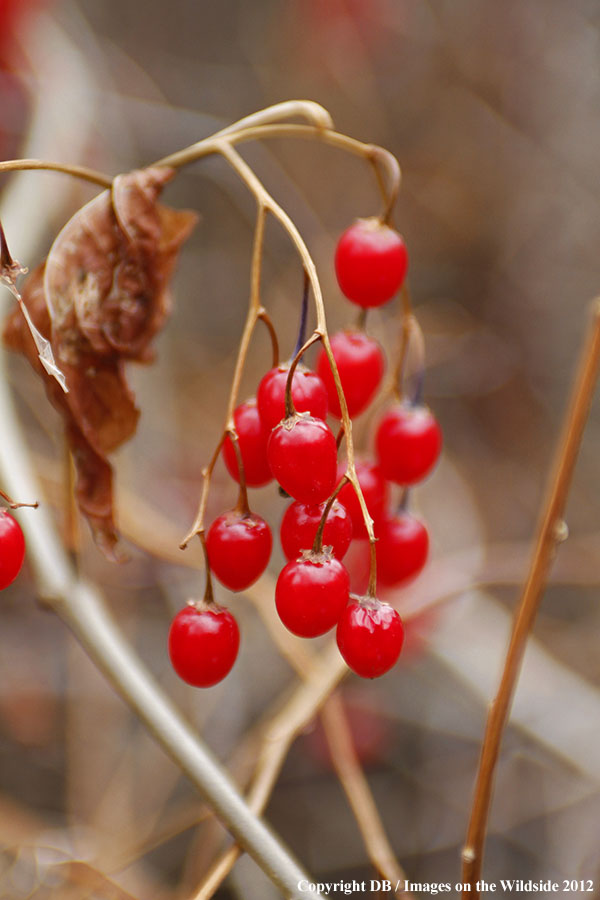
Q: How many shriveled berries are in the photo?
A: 0